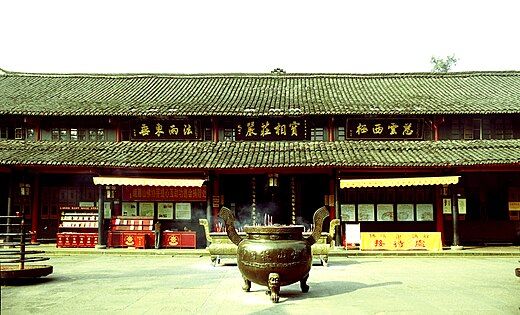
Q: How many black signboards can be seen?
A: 3